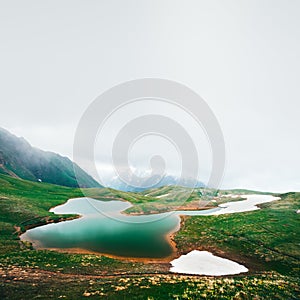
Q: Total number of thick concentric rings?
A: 2